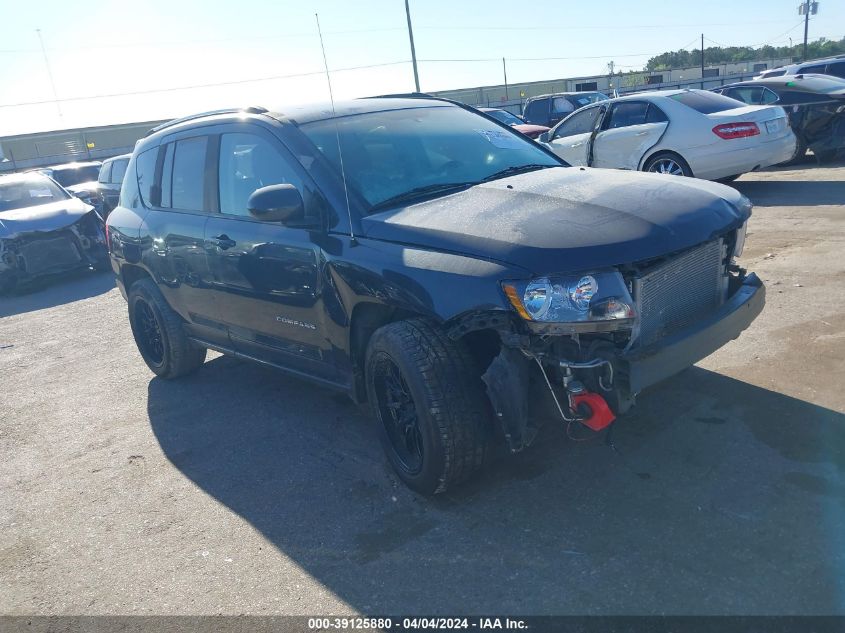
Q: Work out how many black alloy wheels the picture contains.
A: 2